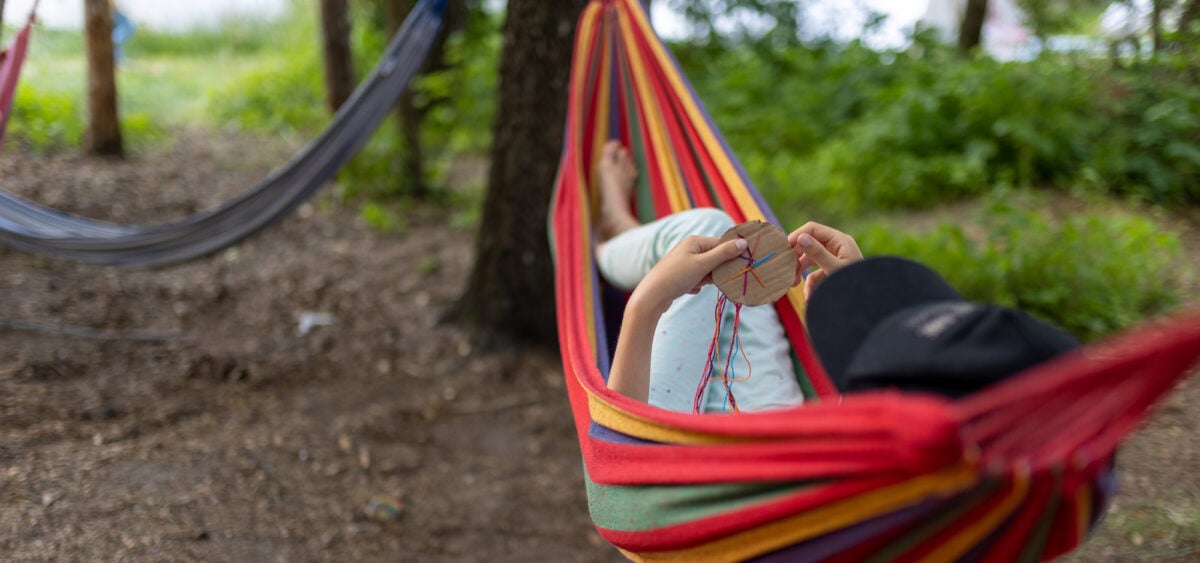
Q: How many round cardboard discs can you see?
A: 1